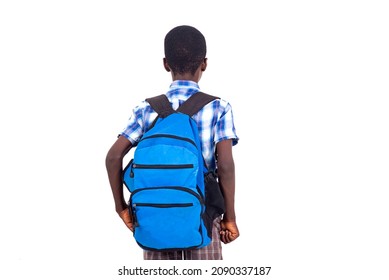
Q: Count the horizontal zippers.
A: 2